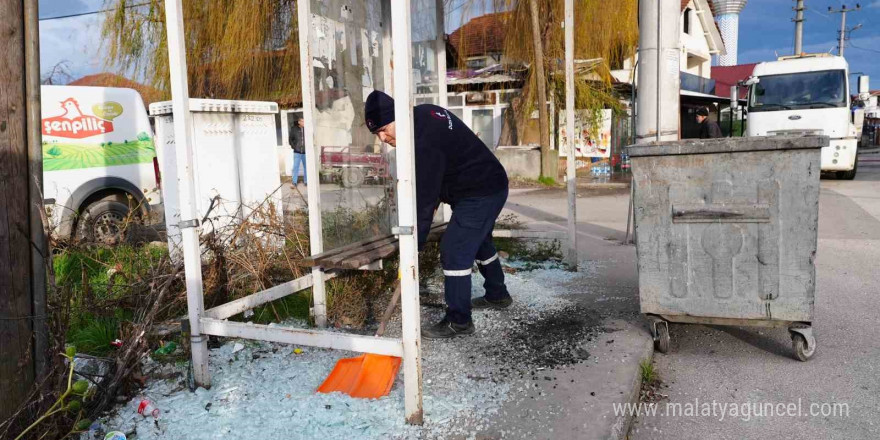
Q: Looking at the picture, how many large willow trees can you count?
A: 2